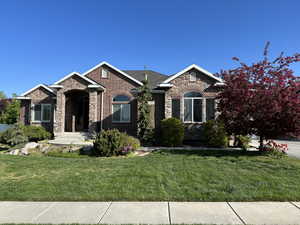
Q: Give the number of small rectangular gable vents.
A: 2